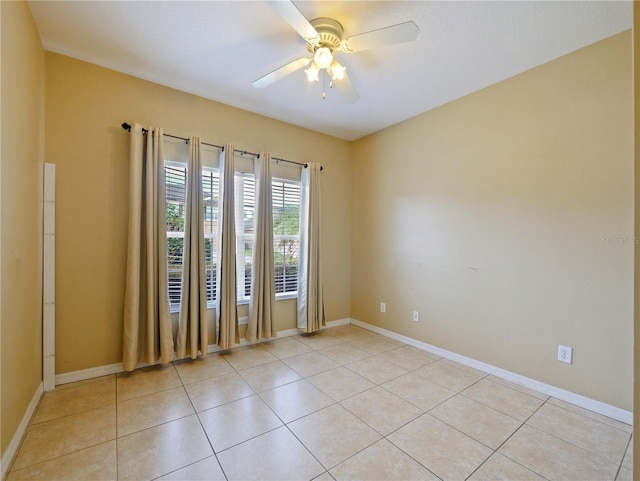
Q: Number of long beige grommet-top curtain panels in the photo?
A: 5